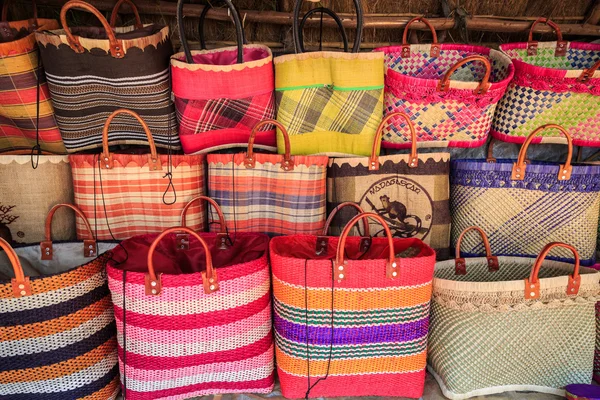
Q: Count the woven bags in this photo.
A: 15